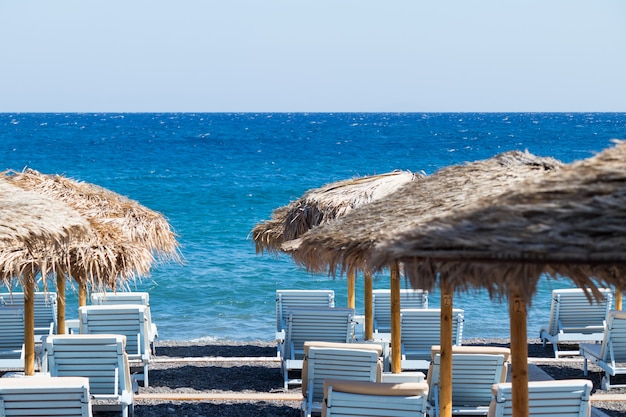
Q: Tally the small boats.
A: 0